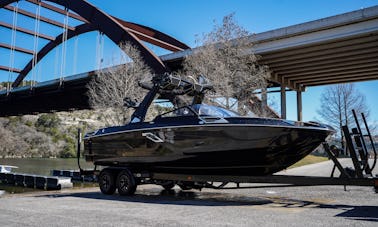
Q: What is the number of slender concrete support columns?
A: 3